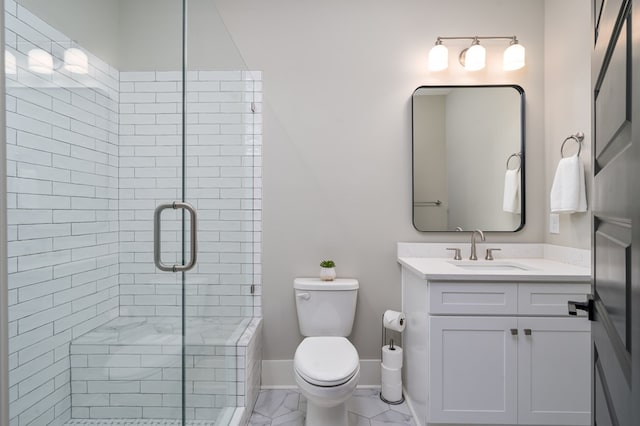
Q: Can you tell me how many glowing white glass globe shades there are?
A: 3